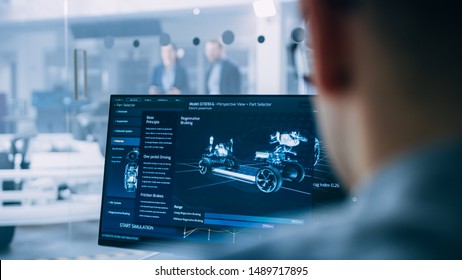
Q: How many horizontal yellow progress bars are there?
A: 0